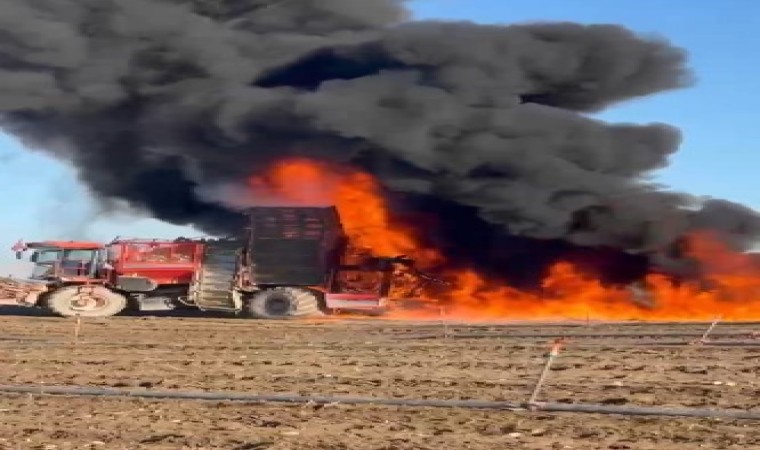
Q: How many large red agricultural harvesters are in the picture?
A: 1